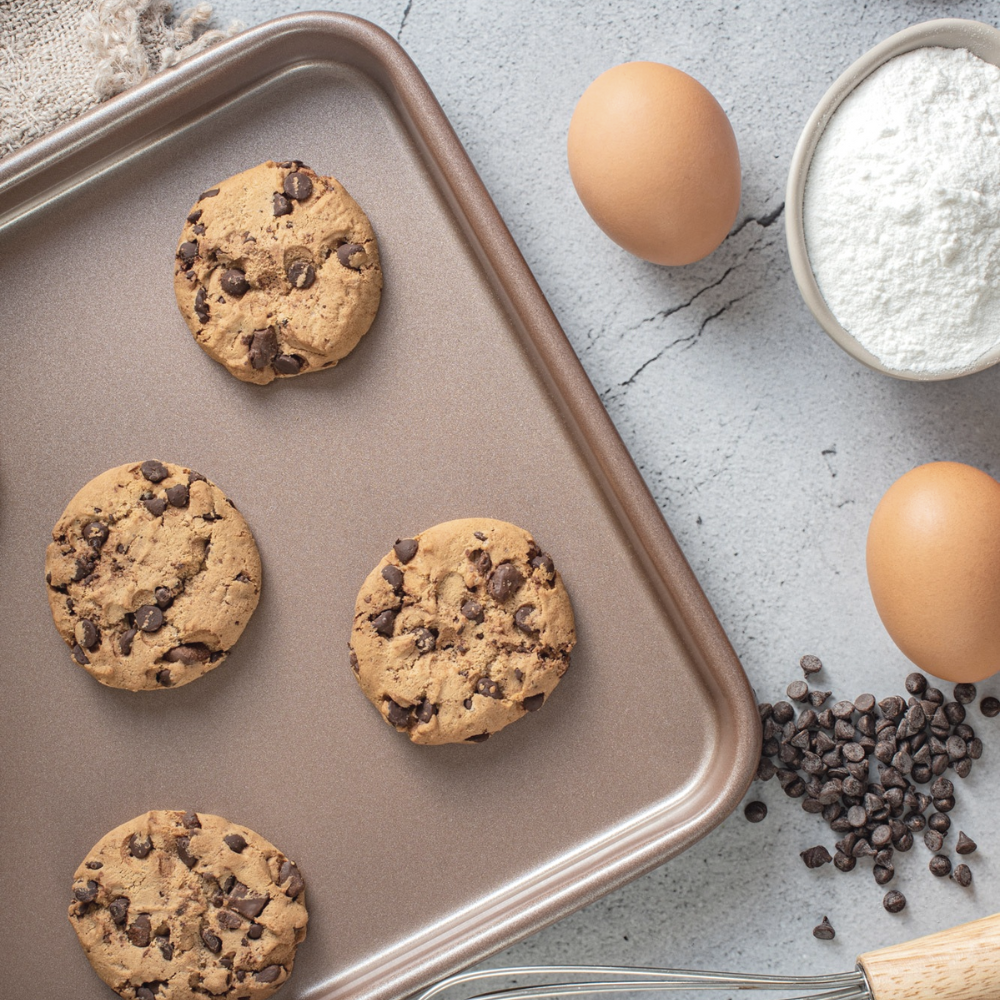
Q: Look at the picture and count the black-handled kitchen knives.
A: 0